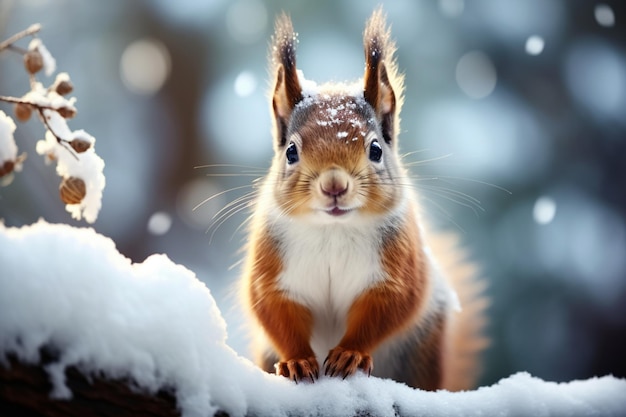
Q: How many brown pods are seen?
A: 7